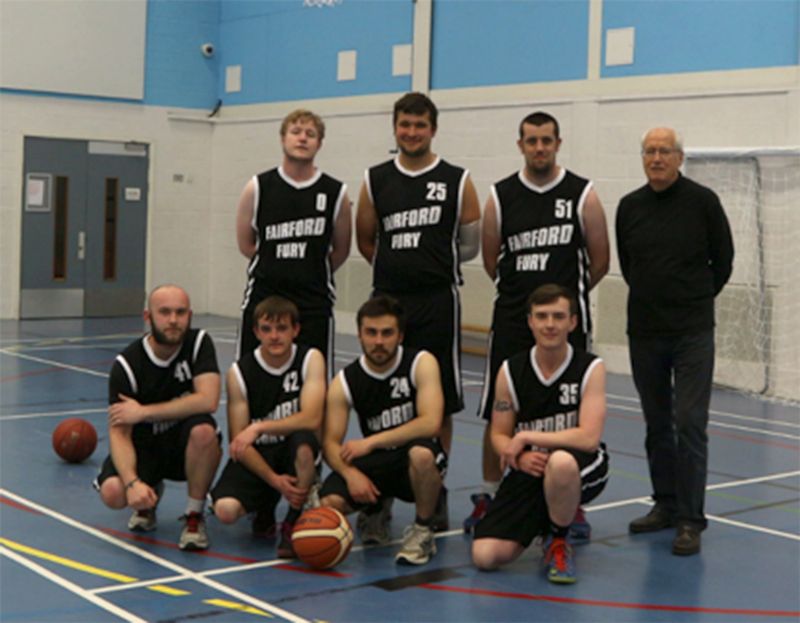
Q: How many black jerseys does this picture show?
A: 7